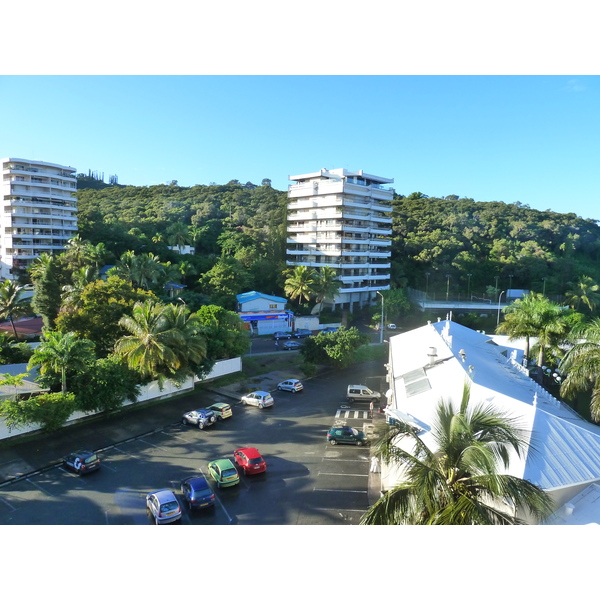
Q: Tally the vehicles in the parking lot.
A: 11